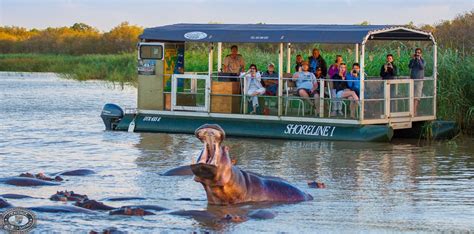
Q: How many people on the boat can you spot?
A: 12